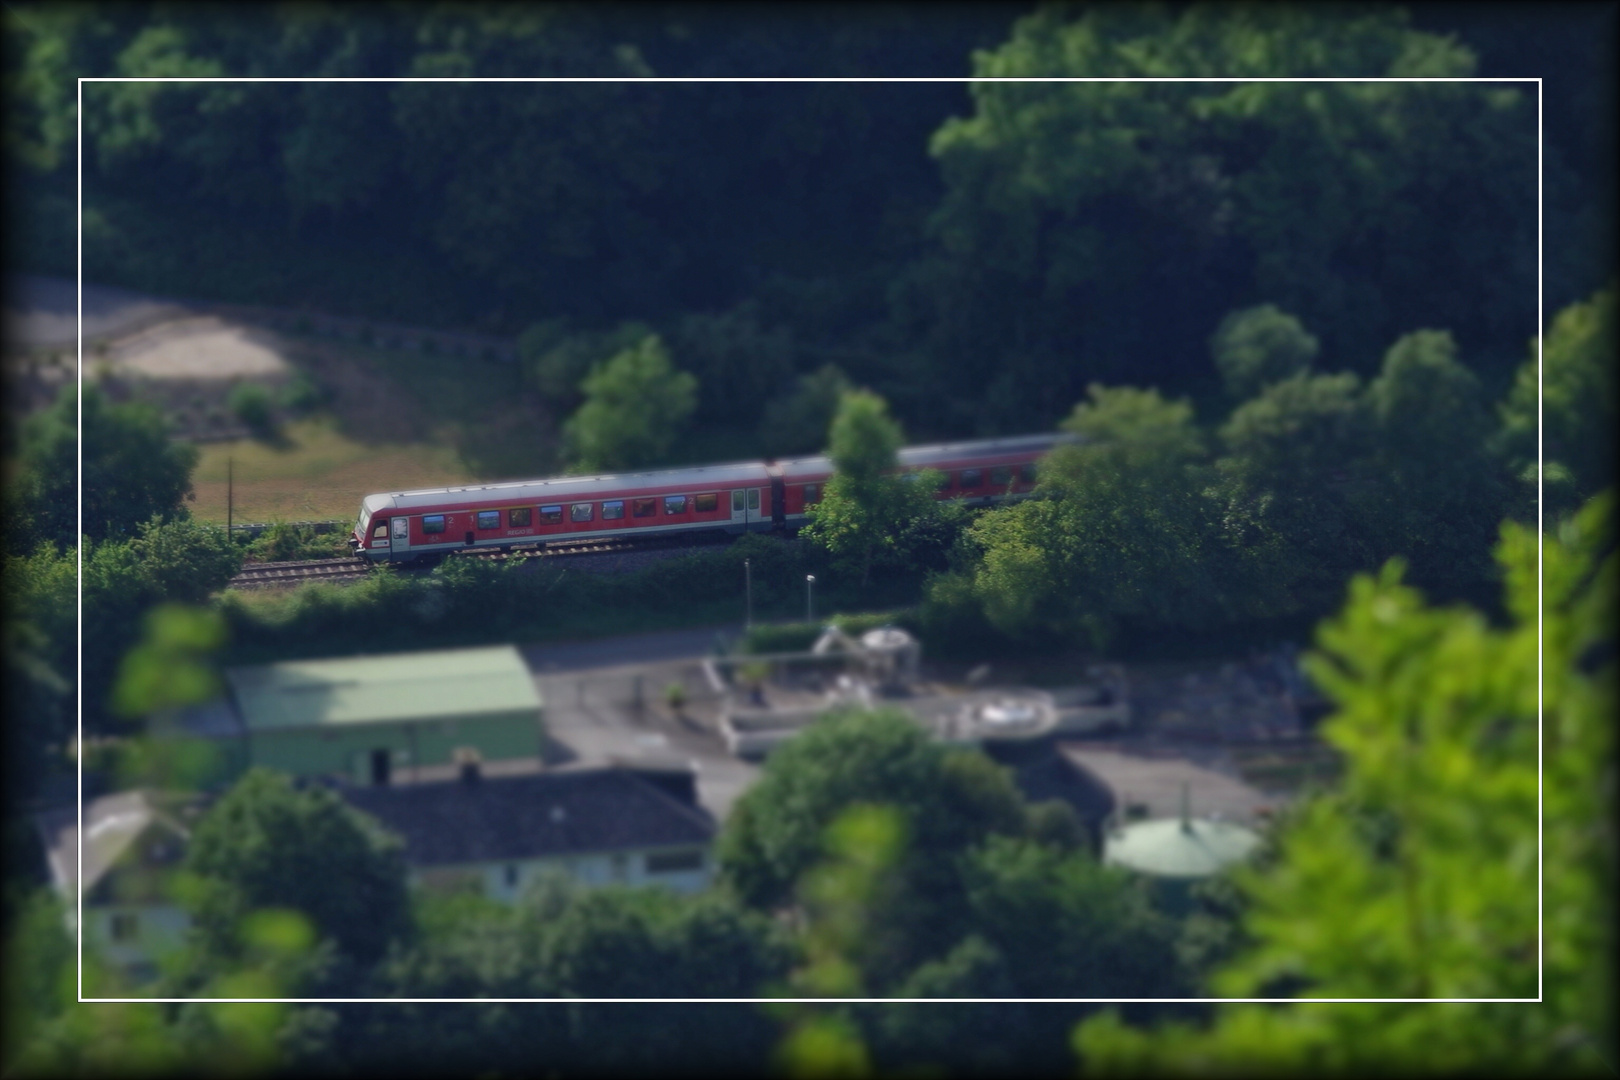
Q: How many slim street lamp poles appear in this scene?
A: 2